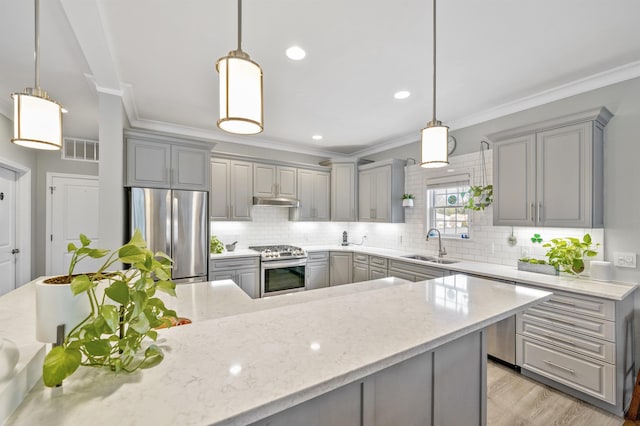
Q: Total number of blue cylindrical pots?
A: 0